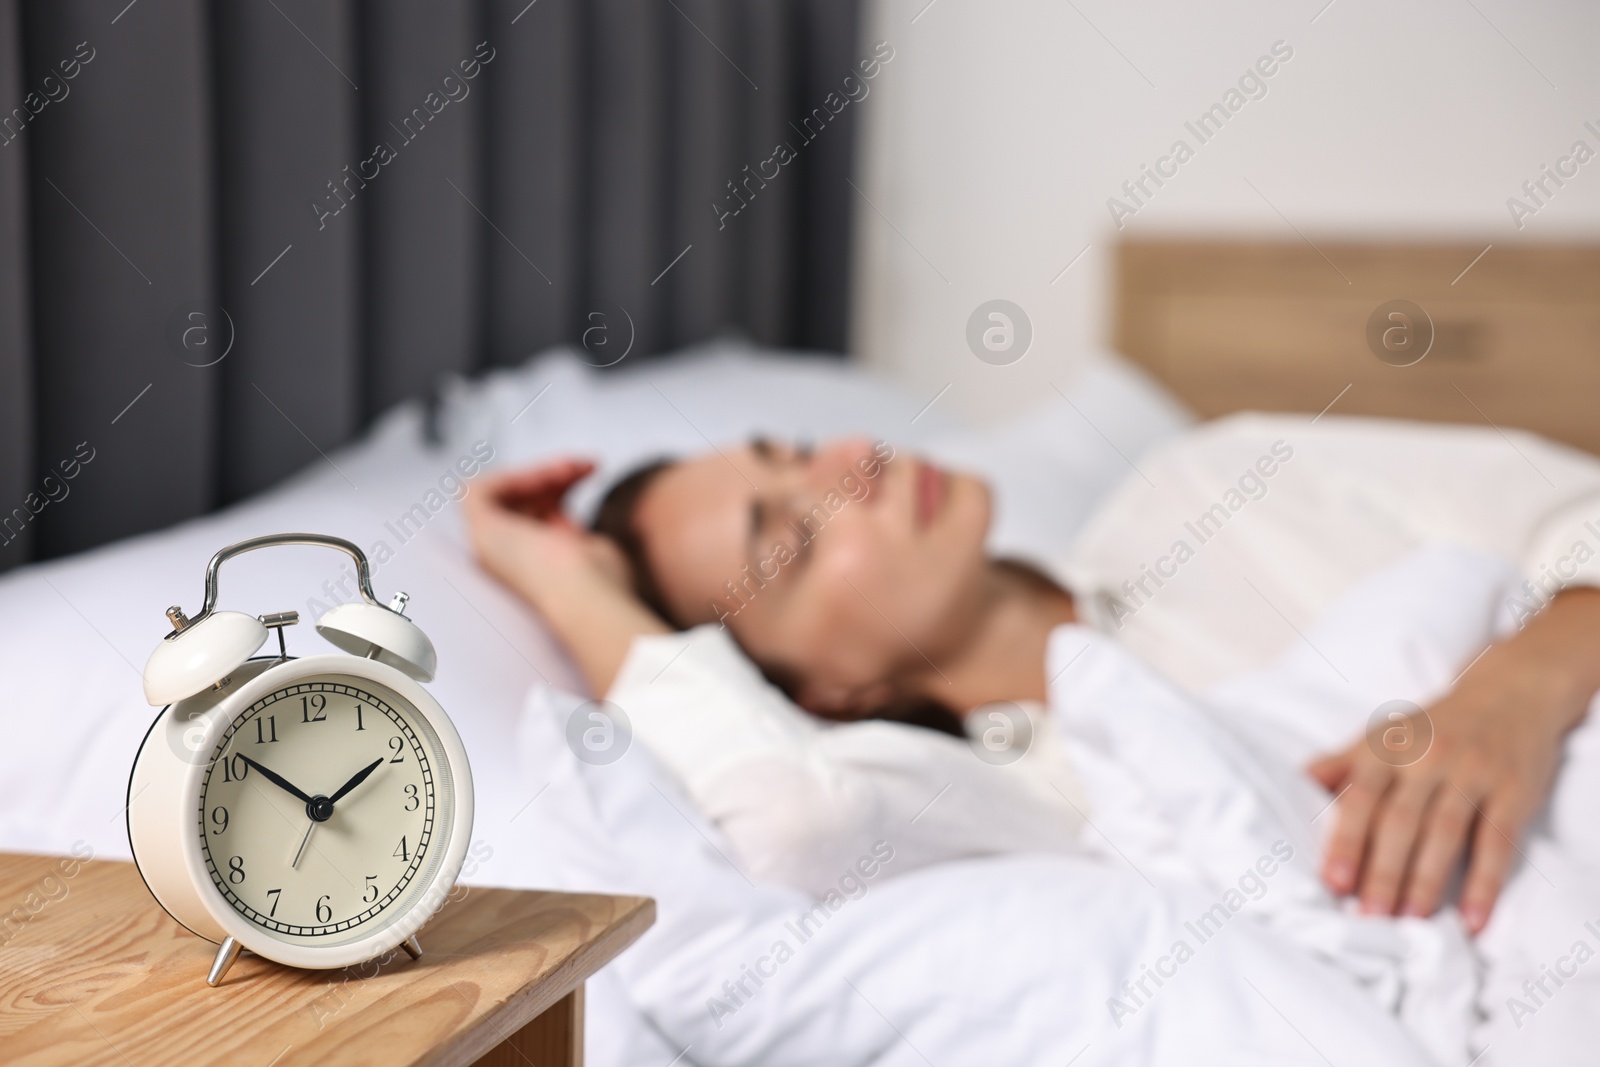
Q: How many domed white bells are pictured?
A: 2